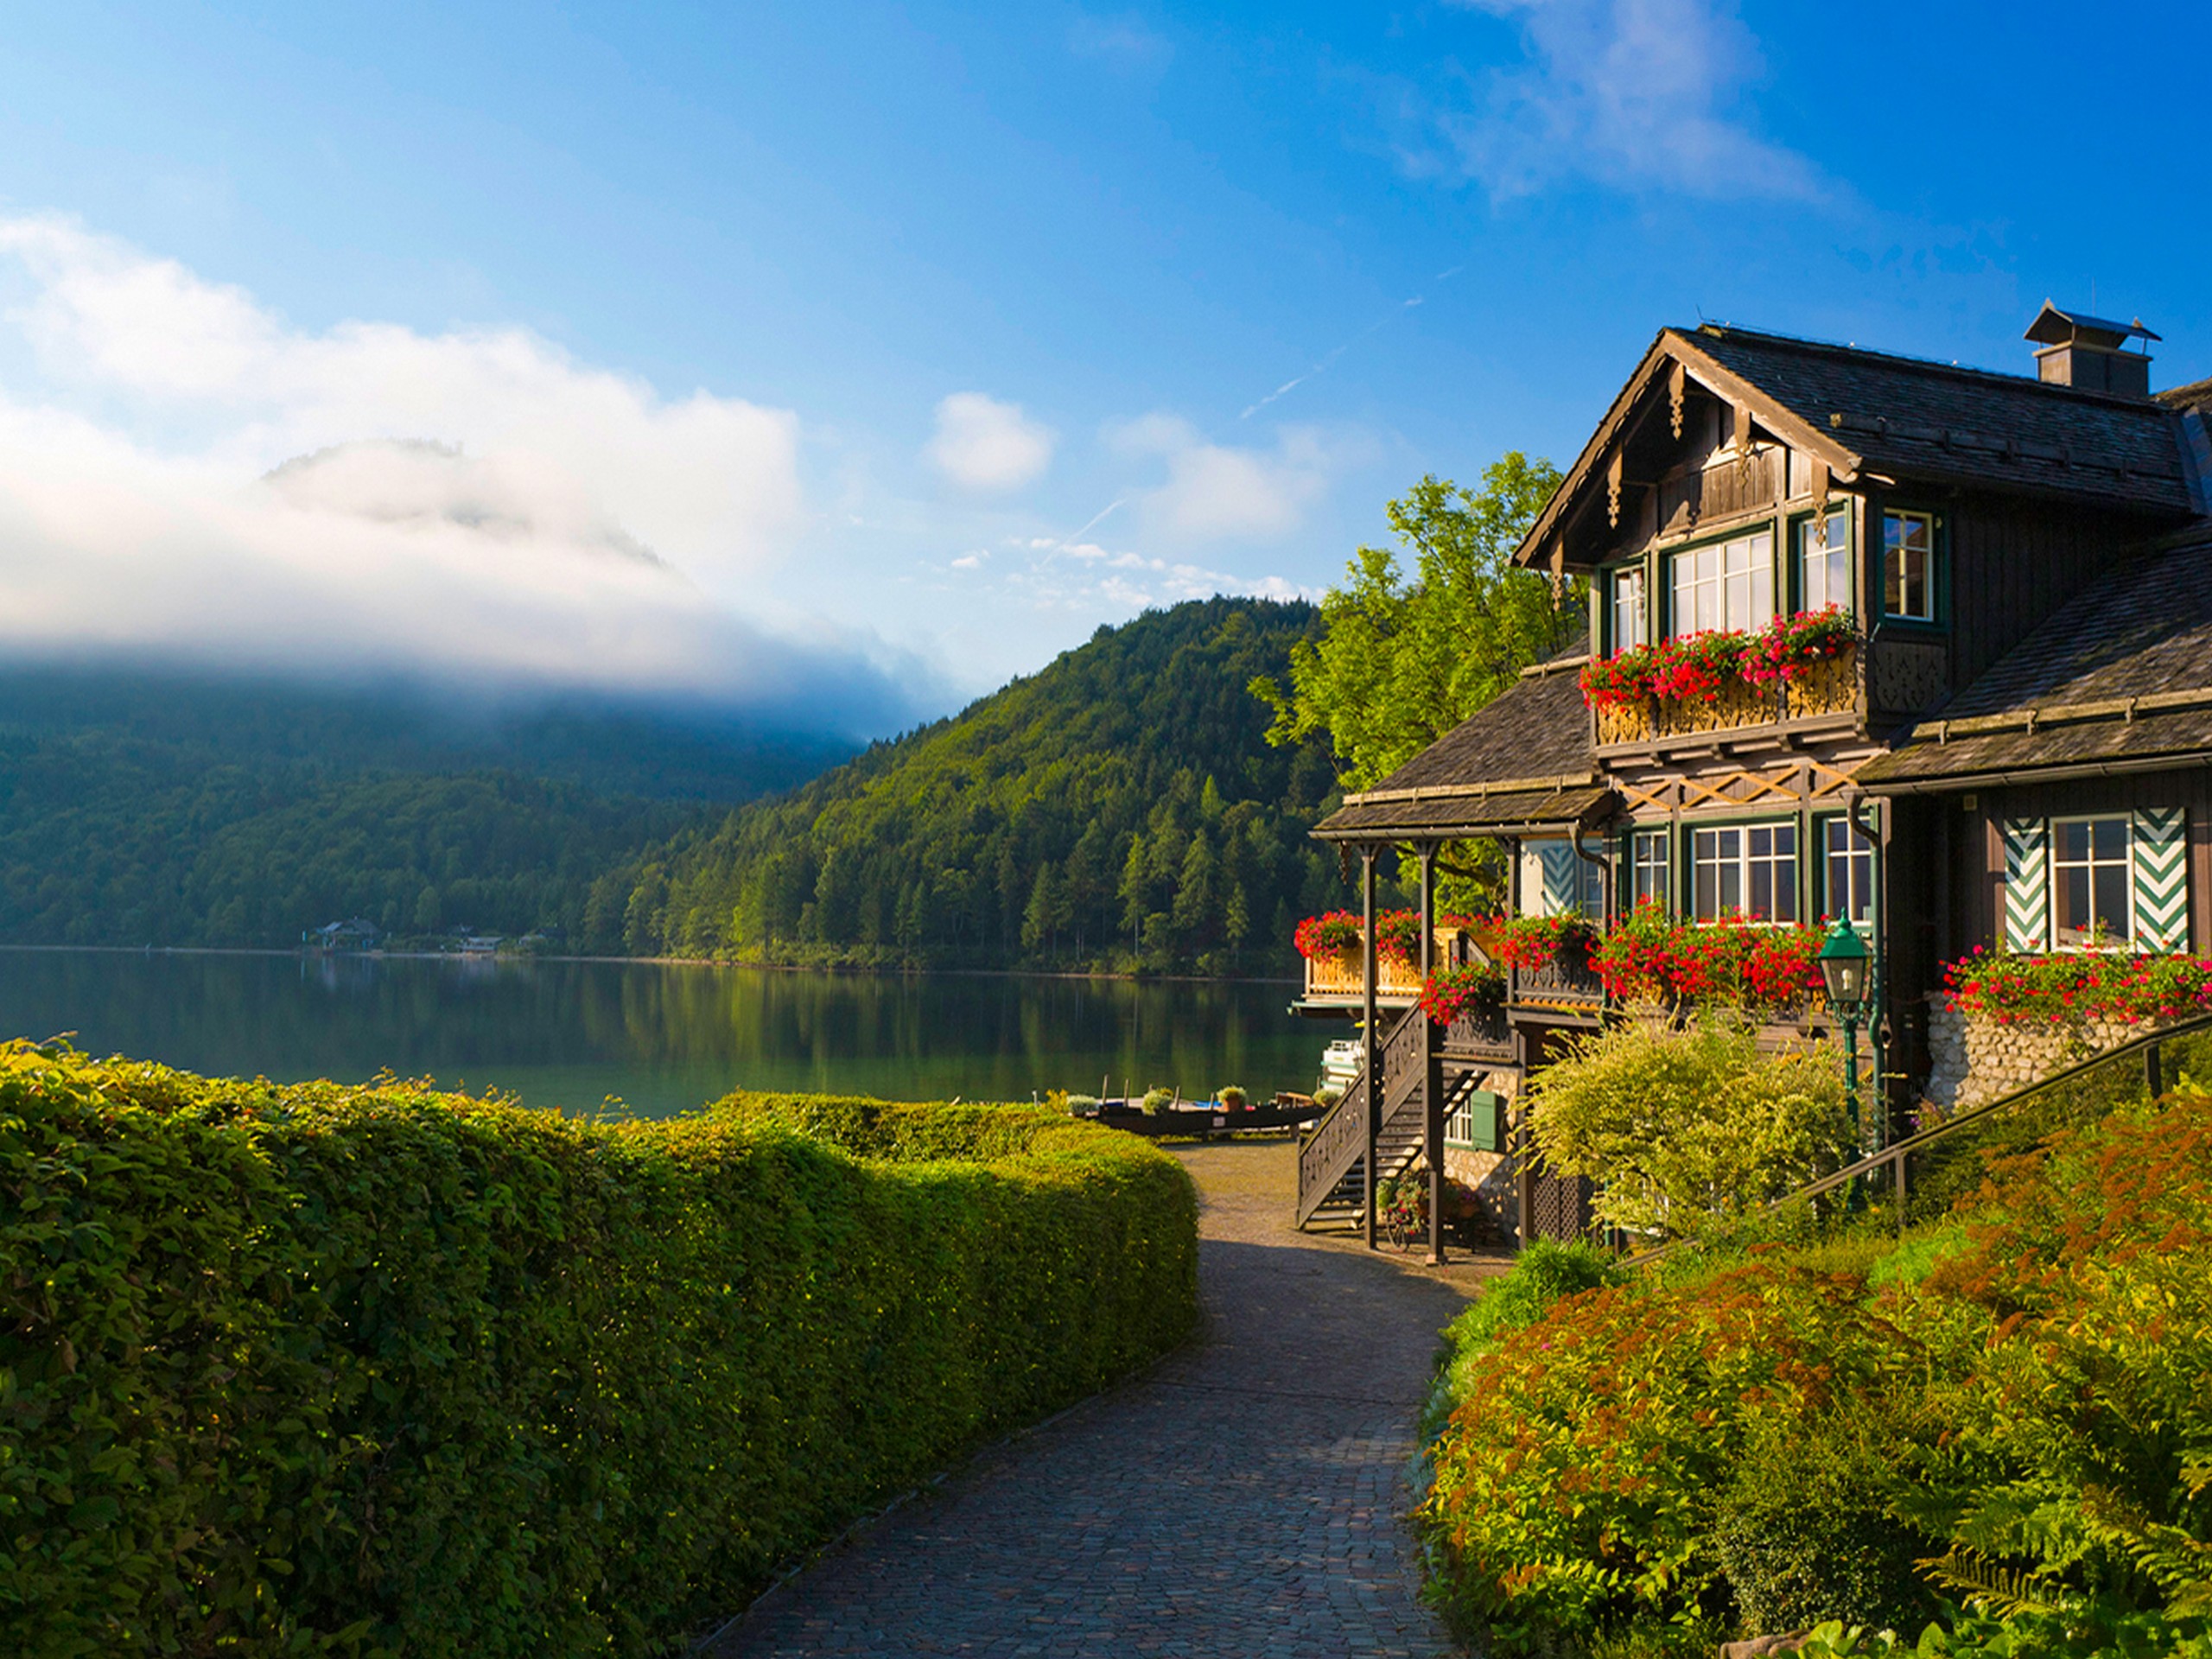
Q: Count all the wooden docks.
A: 1